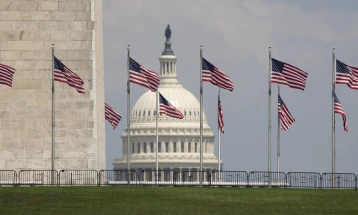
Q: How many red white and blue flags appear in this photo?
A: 11